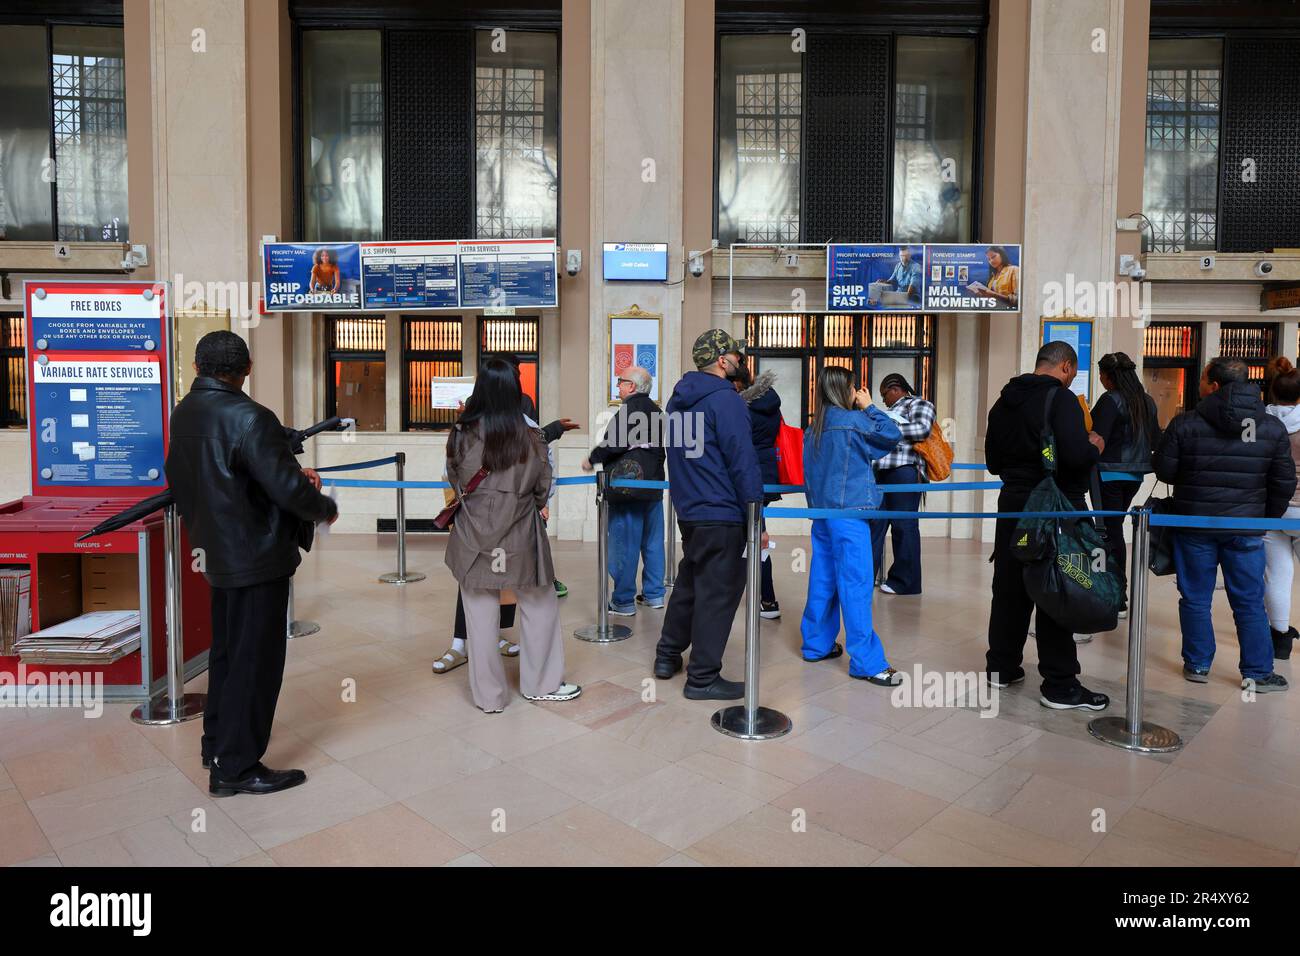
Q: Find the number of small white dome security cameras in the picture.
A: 5